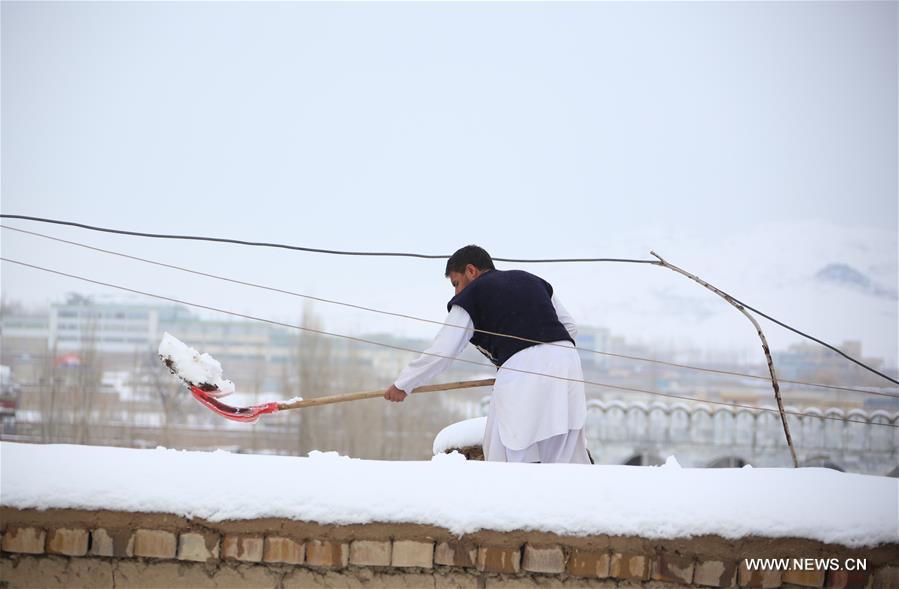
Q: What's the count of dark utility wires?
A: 3